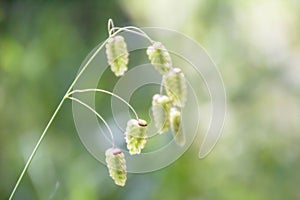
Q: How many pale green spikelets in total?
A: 7